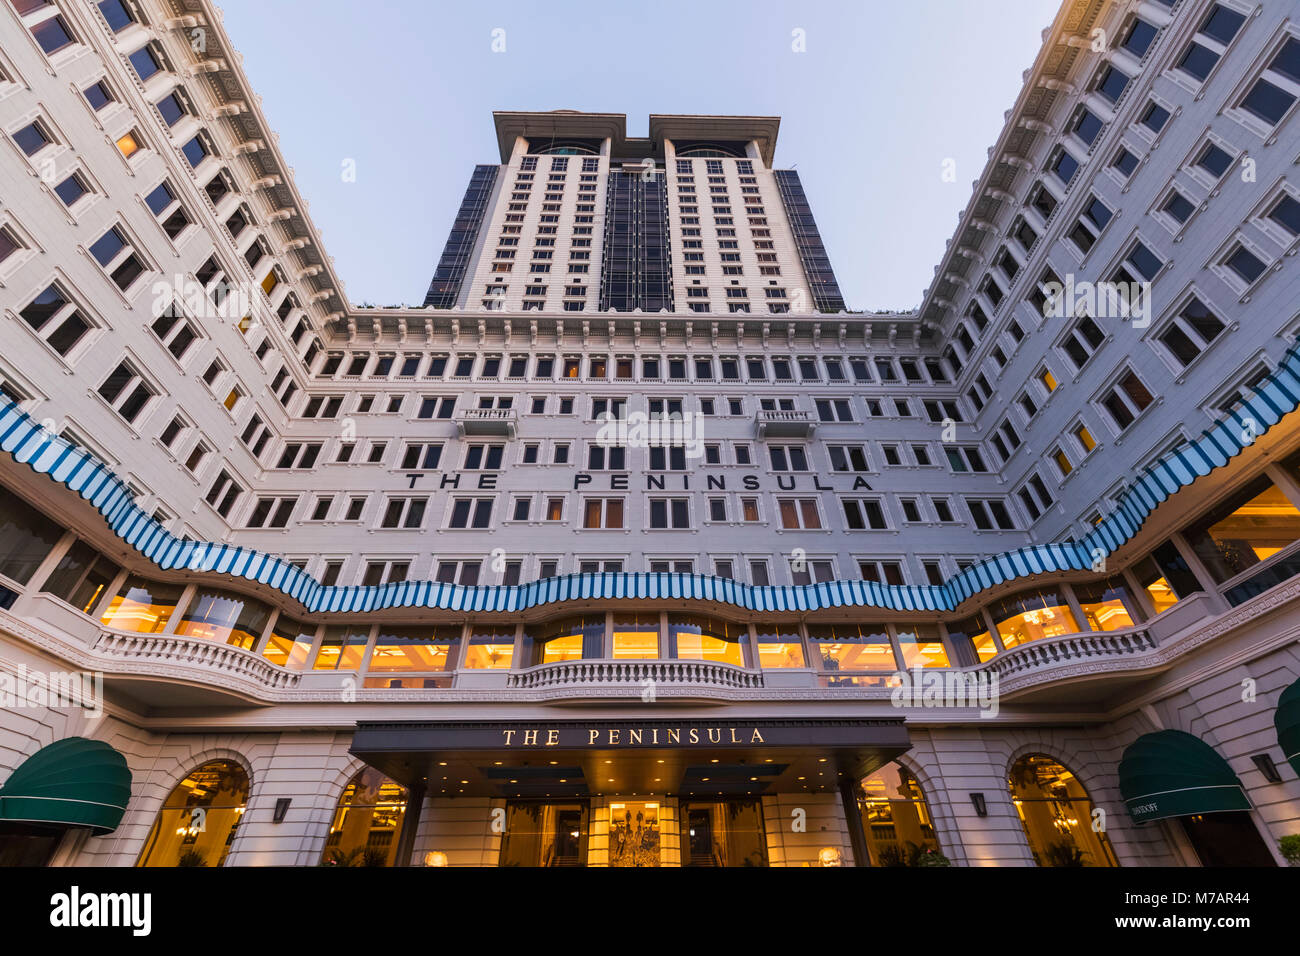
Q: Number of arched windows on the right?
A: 2